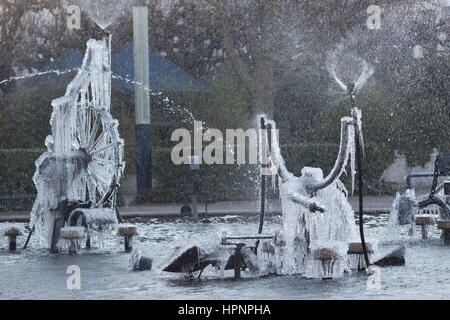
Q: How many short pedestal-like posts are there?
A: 7